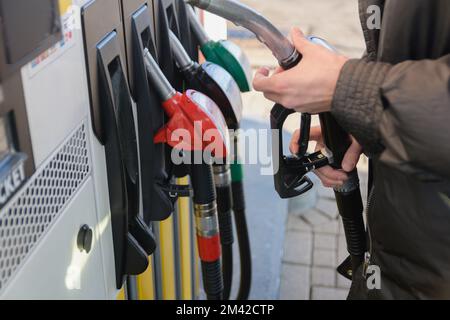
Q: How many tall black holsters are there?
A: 4